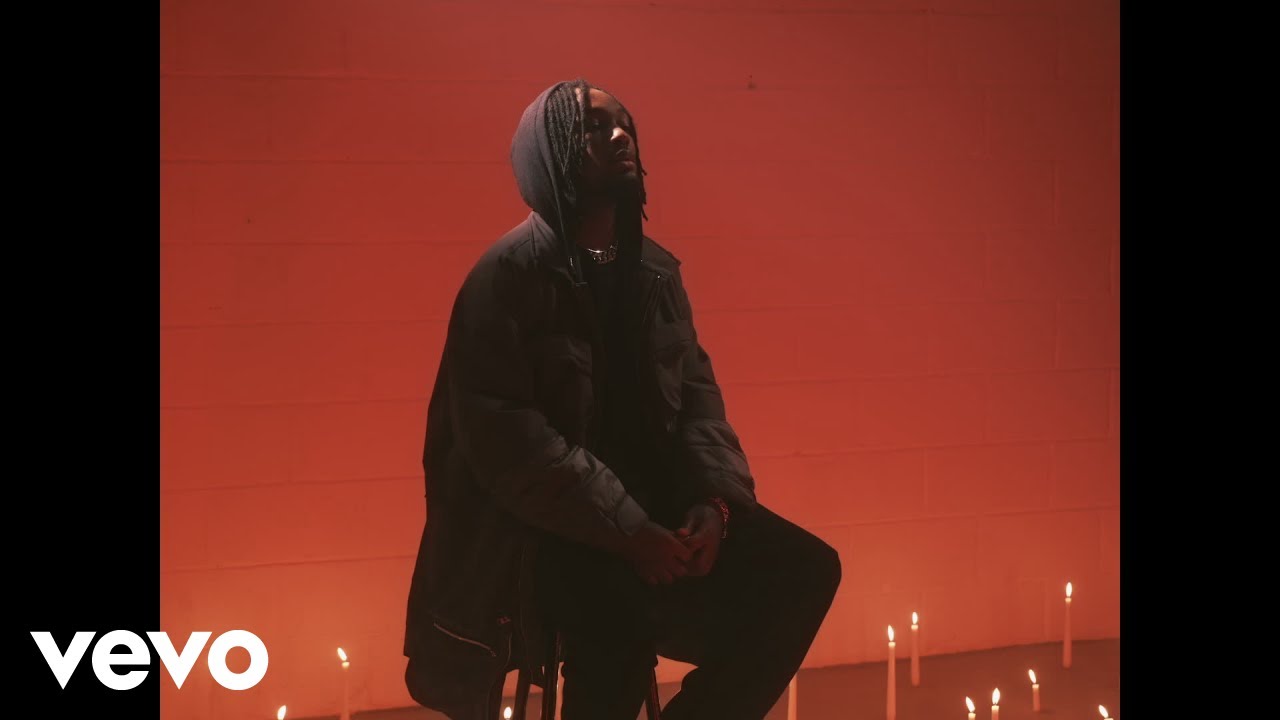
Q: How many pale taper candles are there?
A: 11